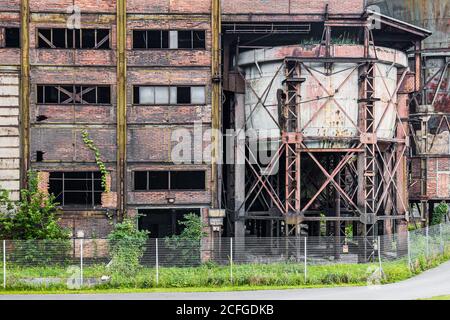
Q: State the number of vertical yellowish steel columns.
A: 3